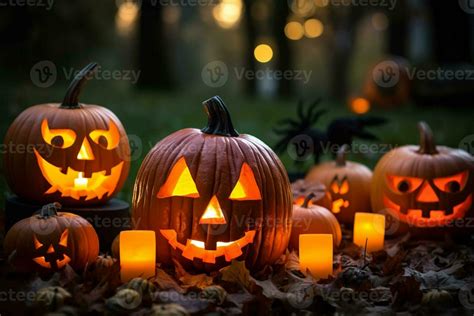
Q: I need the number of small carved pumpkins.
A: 2